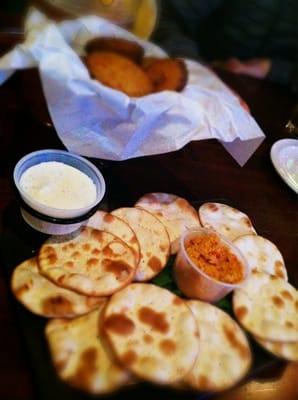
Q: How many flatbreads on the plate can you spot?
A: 12